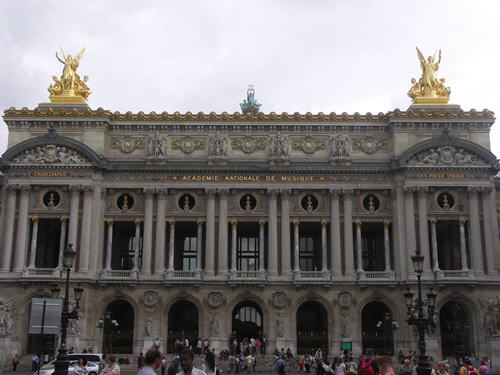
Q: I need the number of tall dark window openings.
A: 7